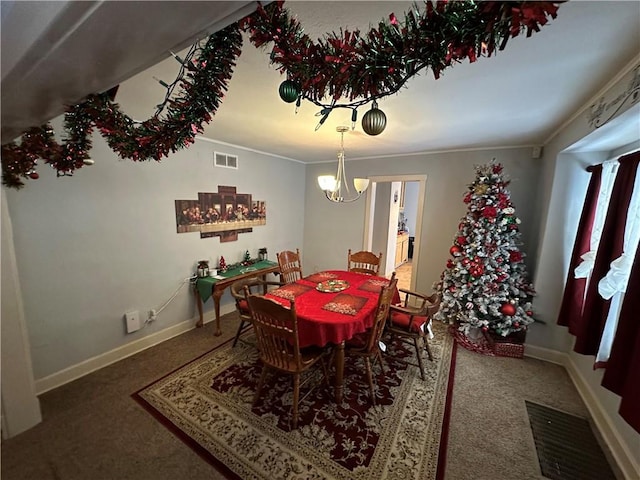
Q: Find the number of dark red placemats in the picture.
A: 4